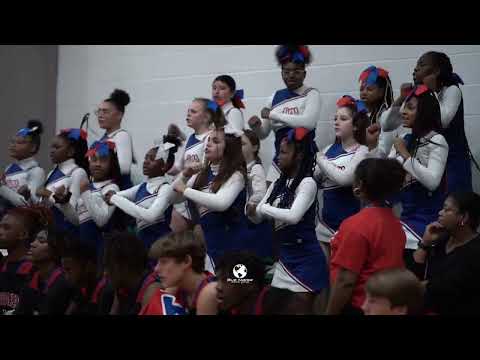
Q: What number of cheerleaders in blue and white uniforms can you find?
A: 15